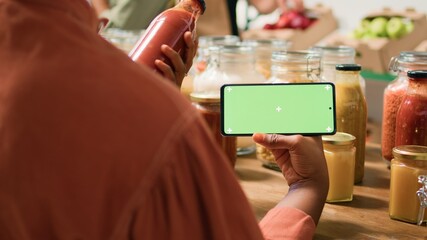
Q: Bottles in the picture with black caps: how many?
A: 3